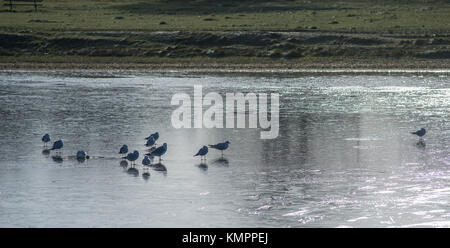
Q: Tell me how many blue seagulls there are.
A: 12